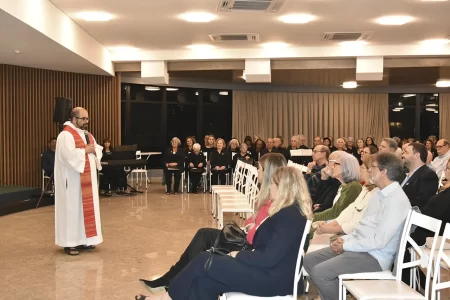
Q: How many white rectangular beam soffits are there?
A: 3